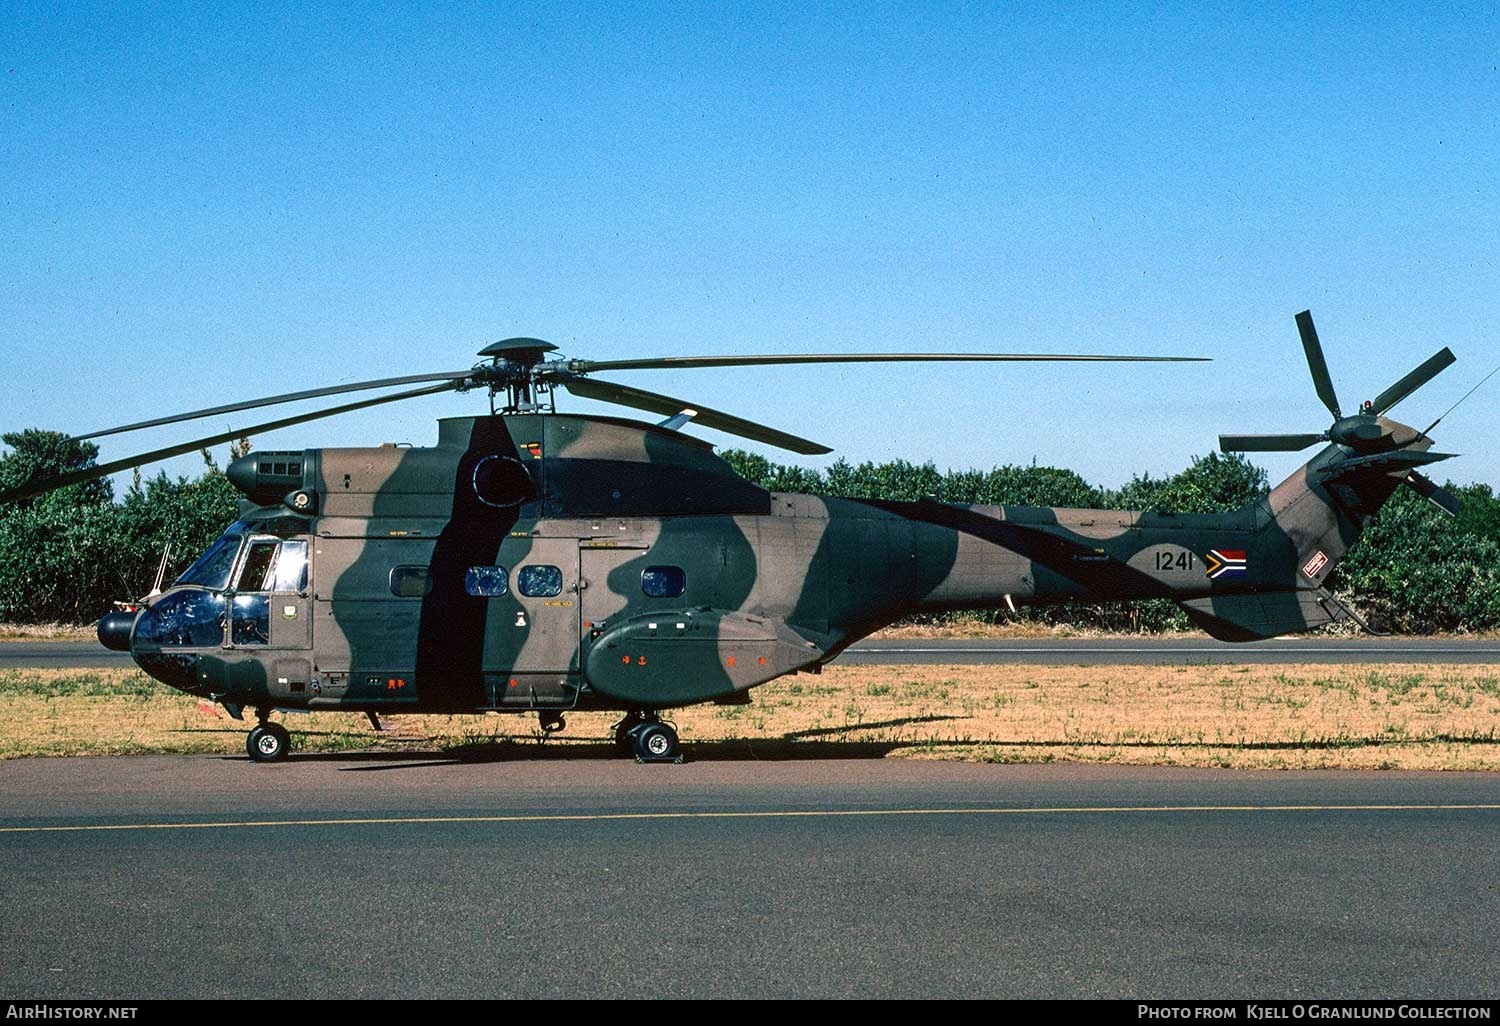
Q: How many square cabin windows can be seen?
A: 4